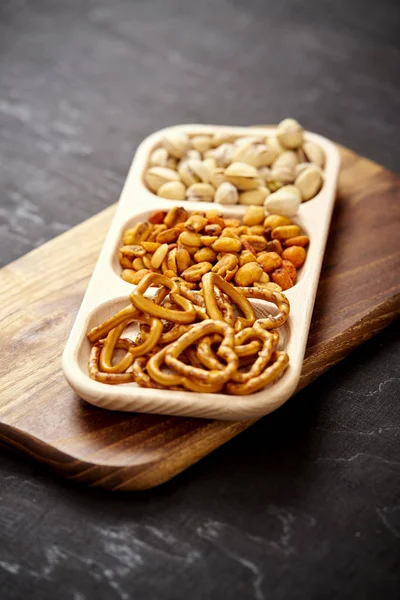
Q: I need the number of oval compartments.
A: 3